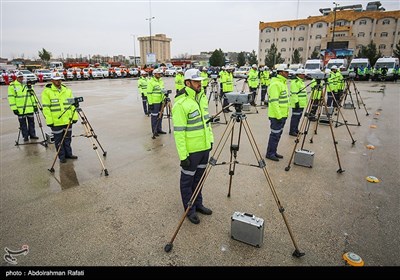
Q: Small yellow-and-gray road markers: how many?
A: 5